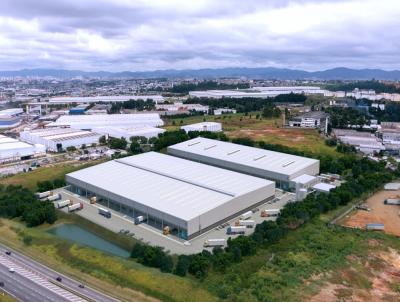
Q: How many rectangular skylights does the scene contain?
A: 5